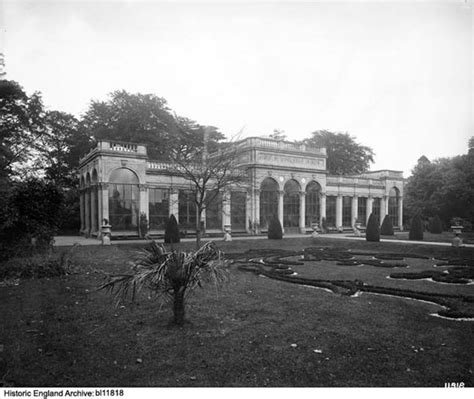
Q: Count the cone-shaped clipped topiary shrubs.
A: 6